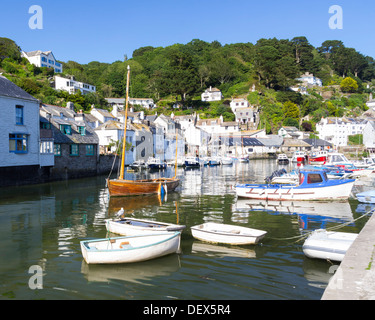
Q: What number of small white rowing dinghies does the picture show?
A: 3